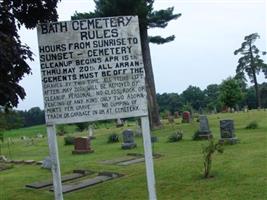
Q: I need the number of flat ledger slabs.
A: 4